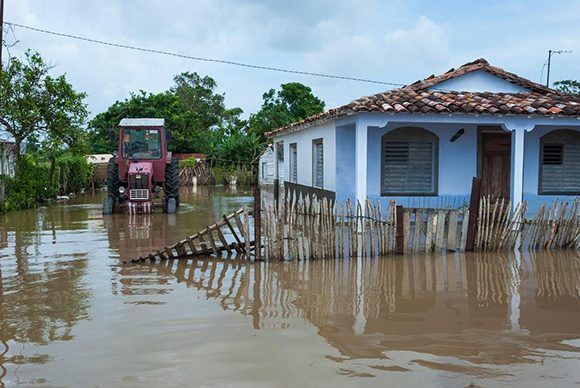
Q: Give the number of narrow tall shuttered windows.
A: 2